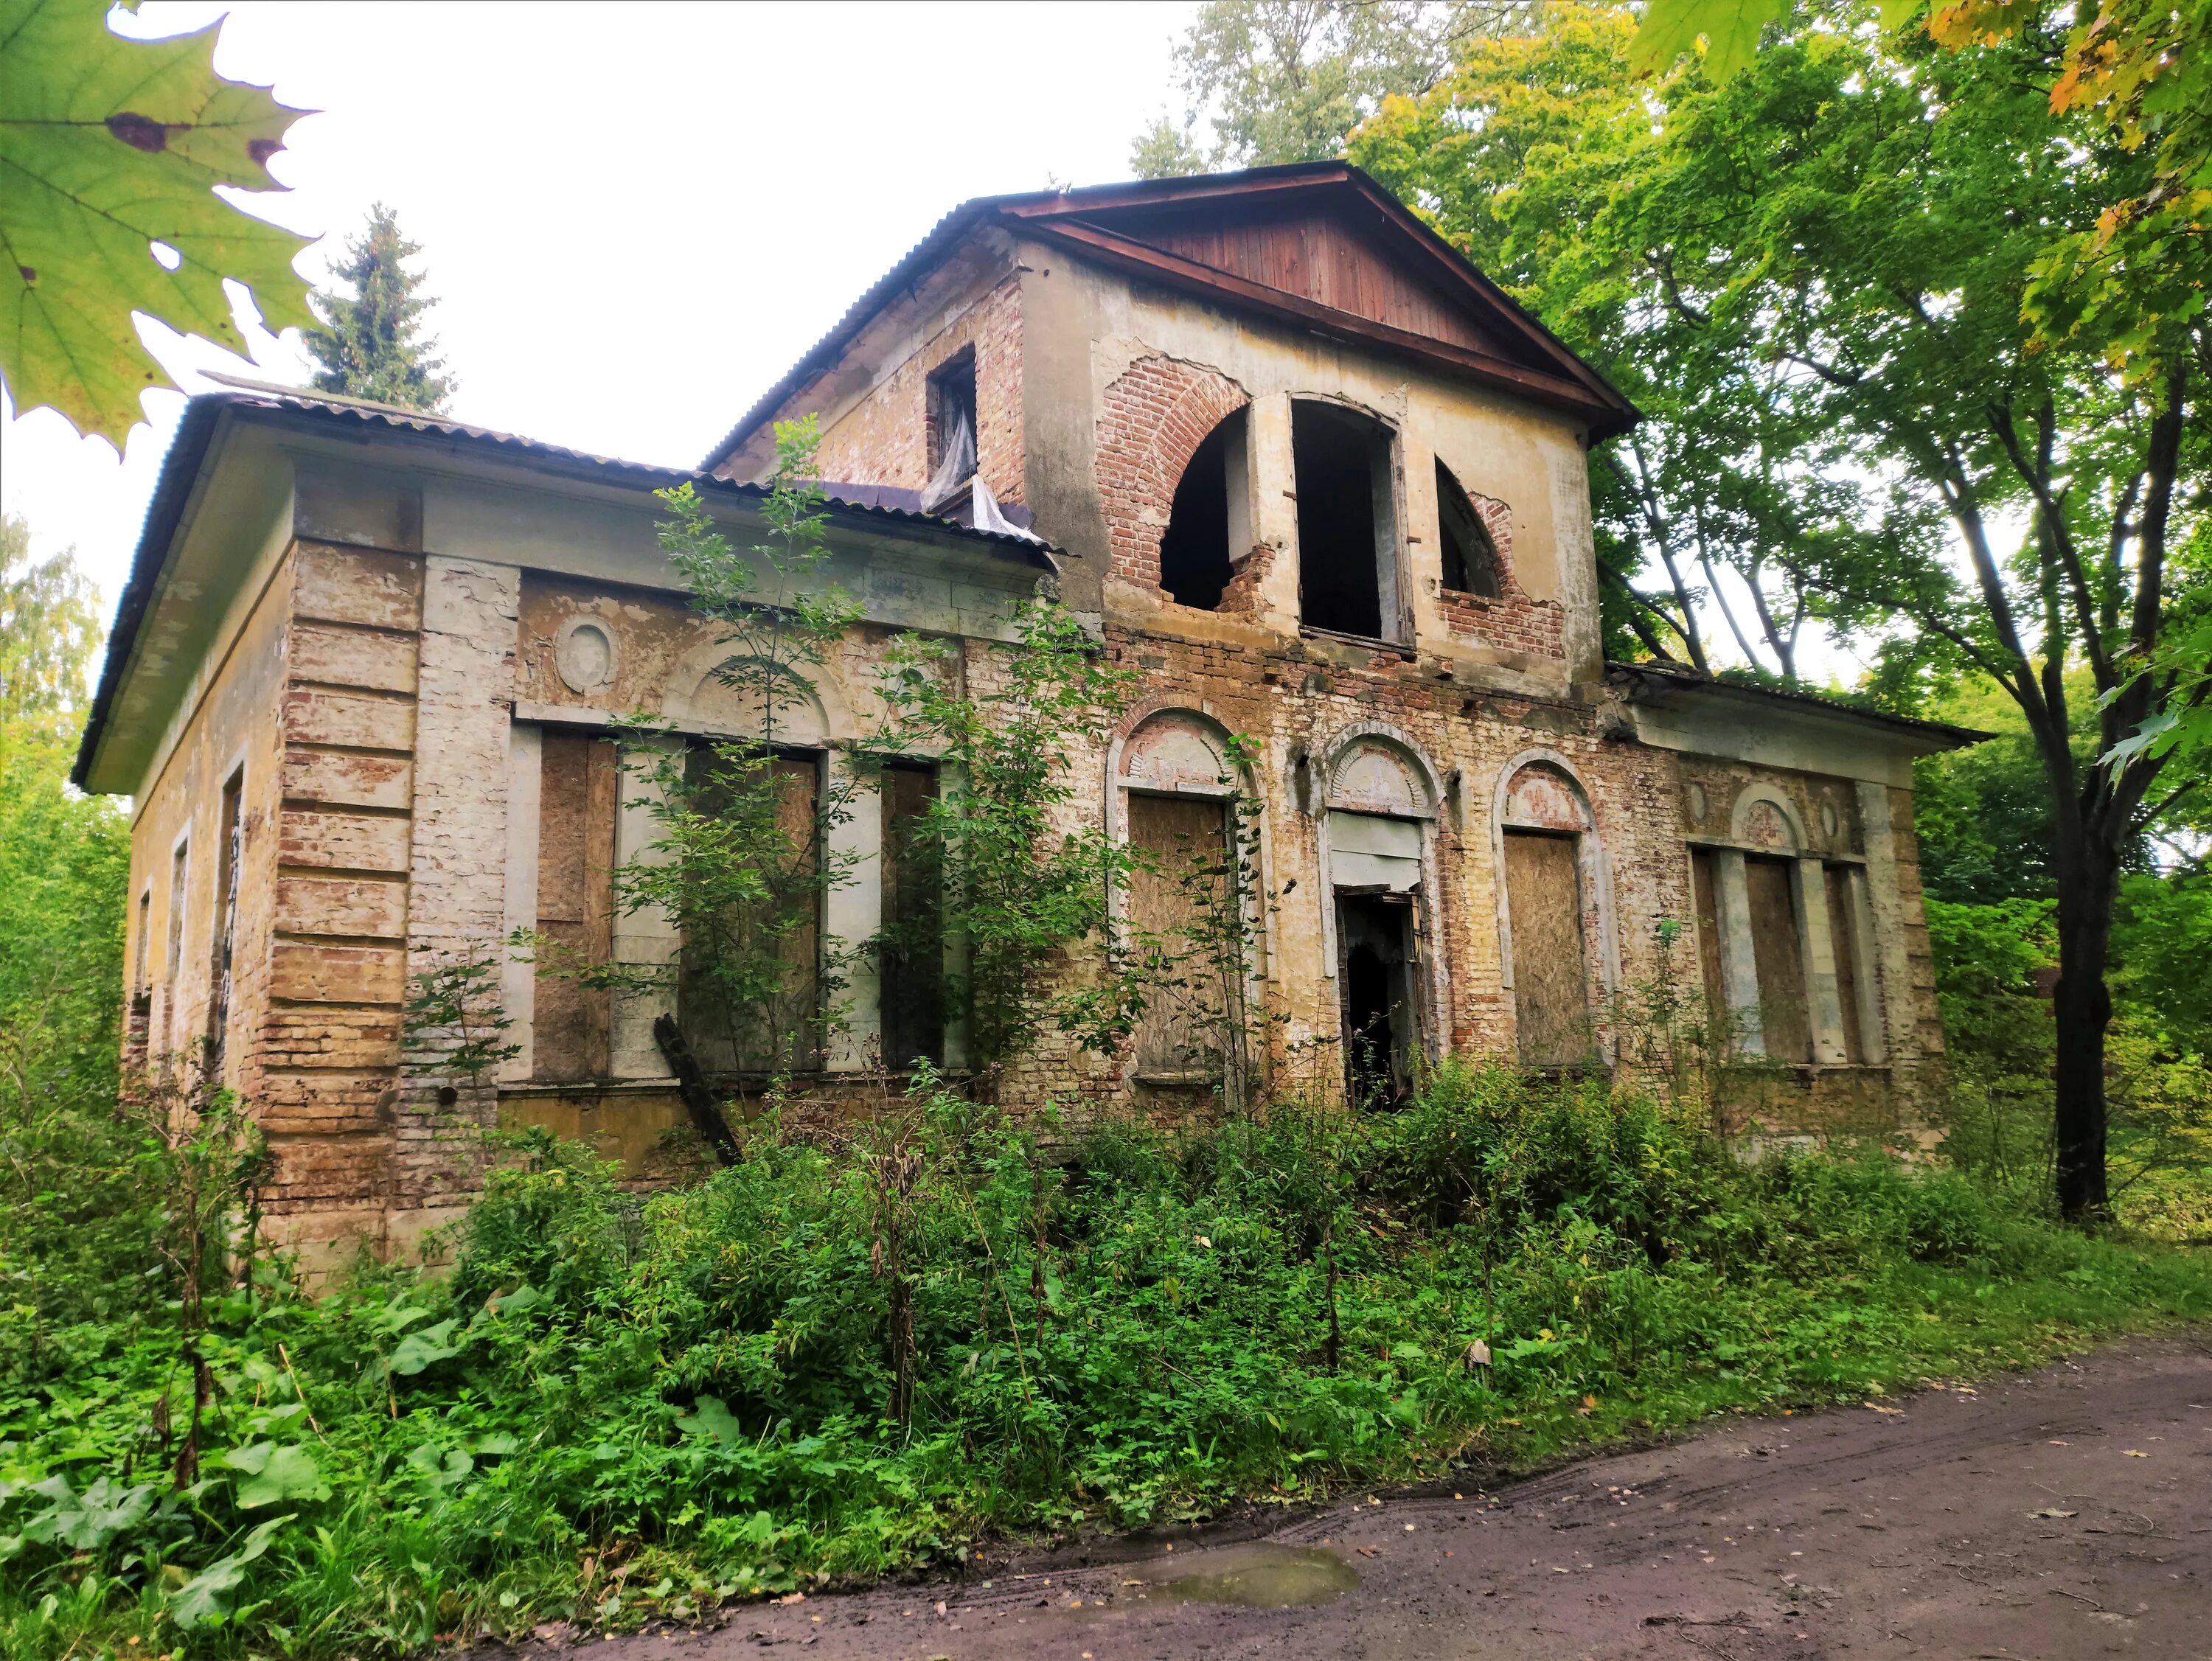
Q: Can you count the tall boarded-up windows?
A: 8